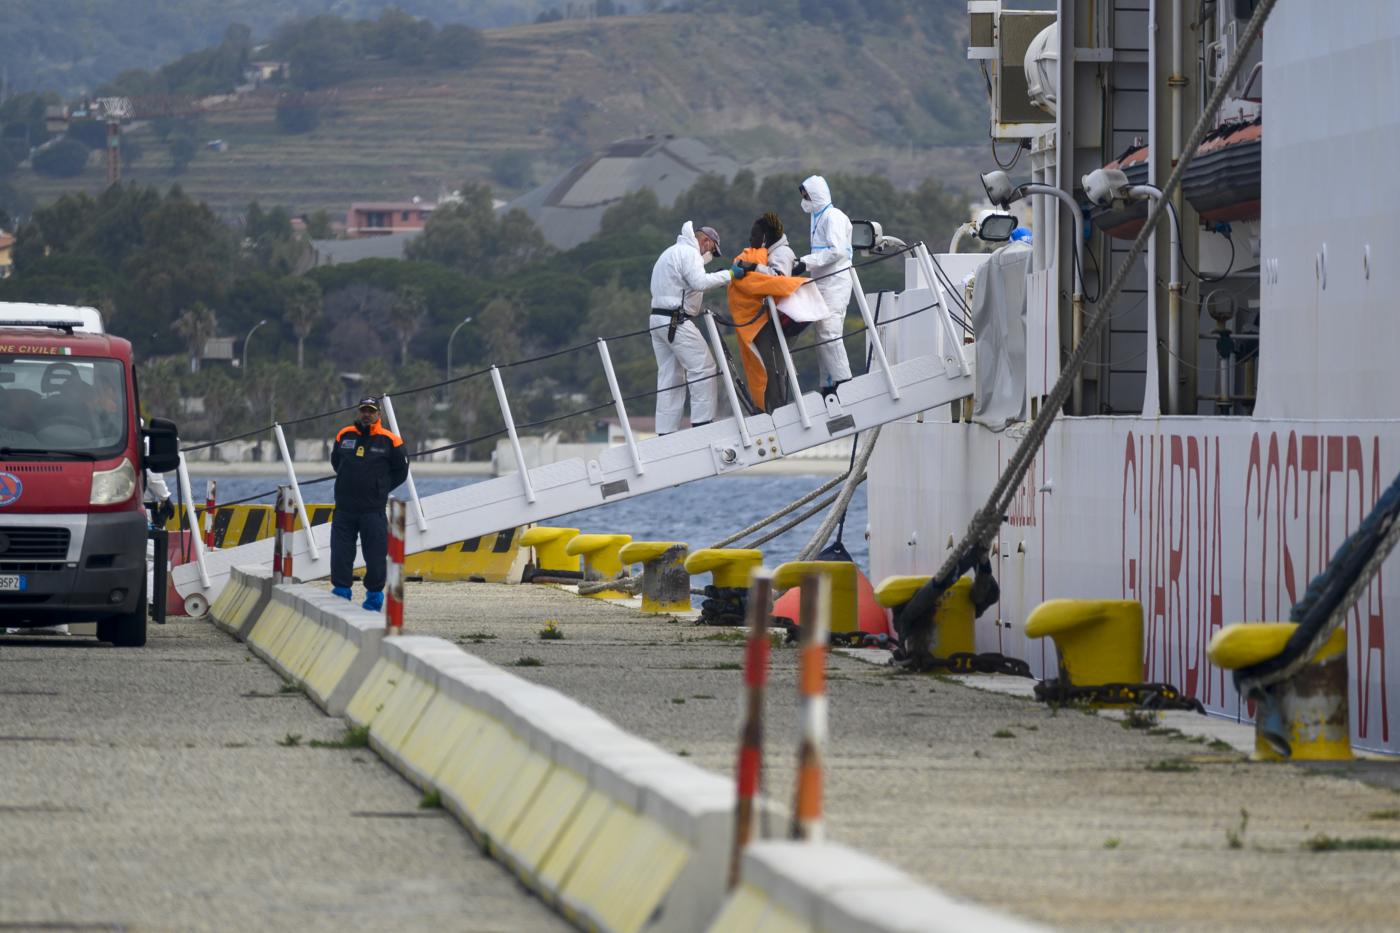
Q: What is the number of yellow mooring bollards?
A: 8